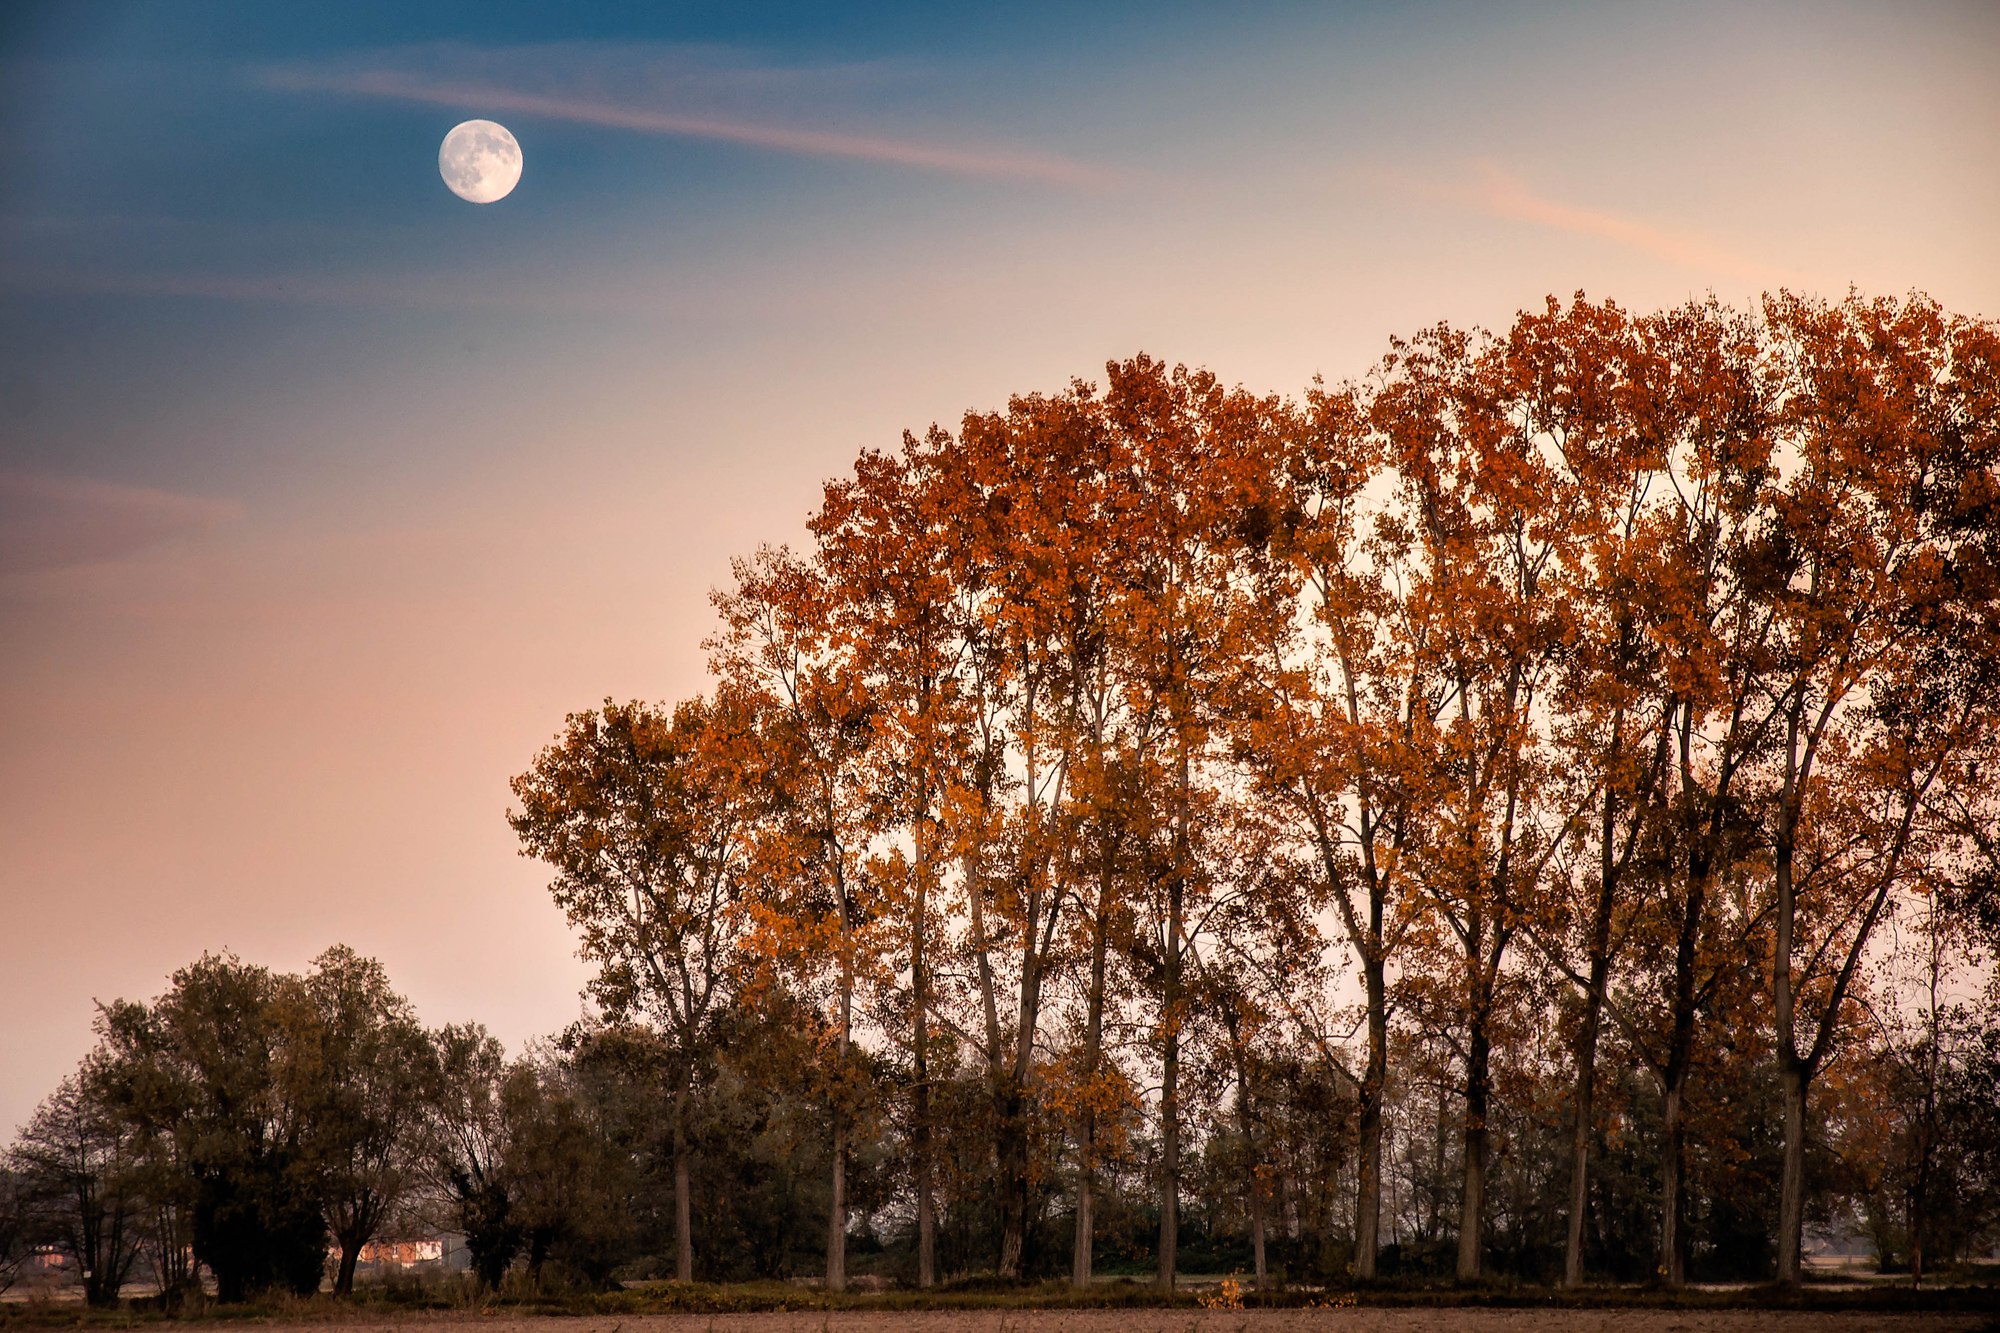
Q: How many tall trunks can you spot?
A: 12